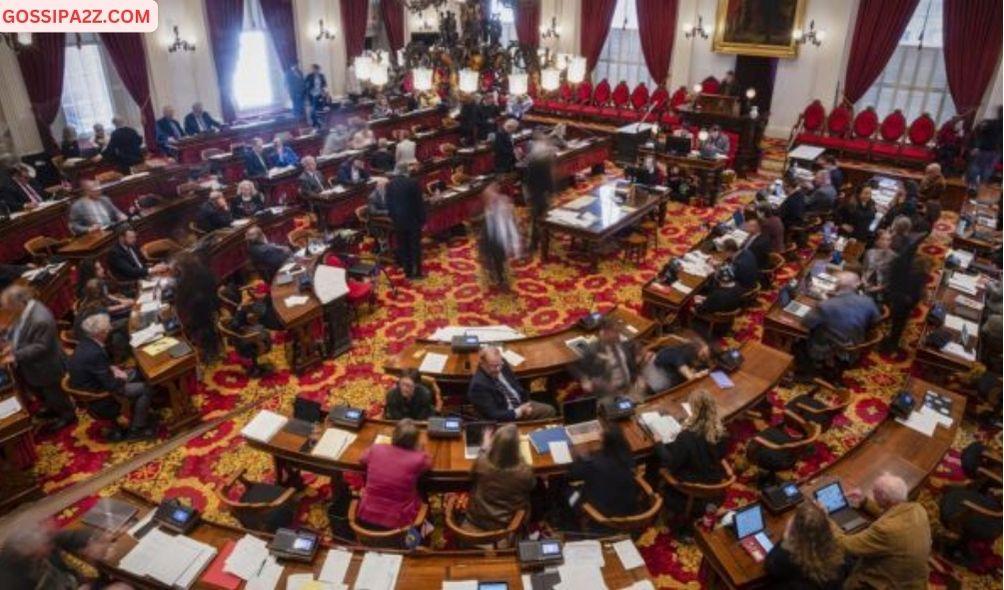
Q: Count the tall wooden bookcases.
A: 0